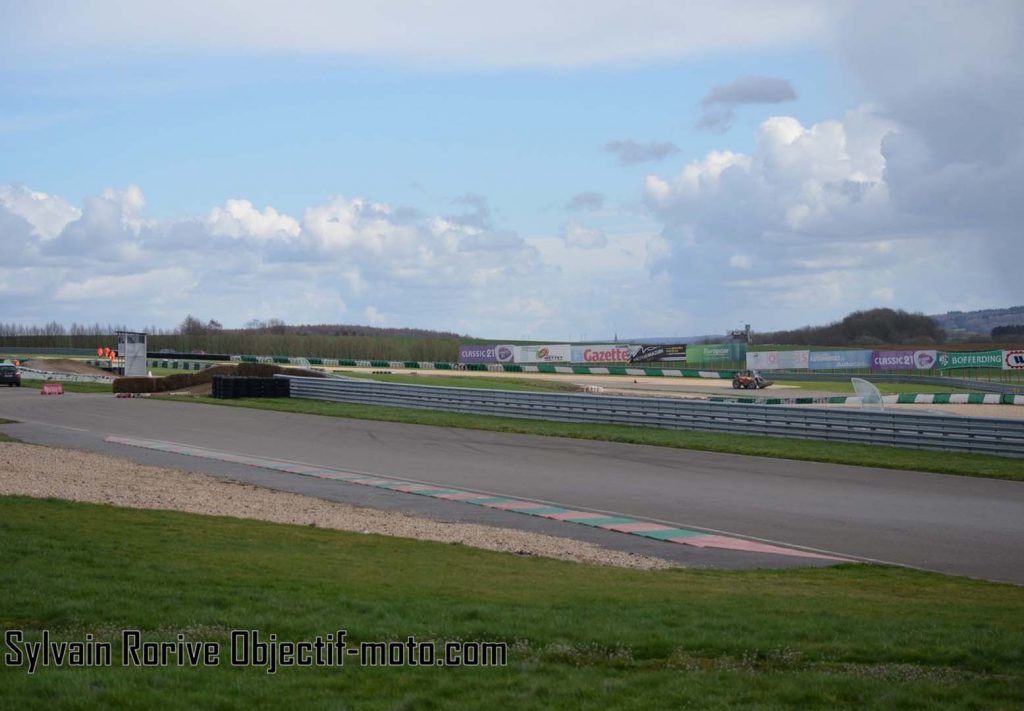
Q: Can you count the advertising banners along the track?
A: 10